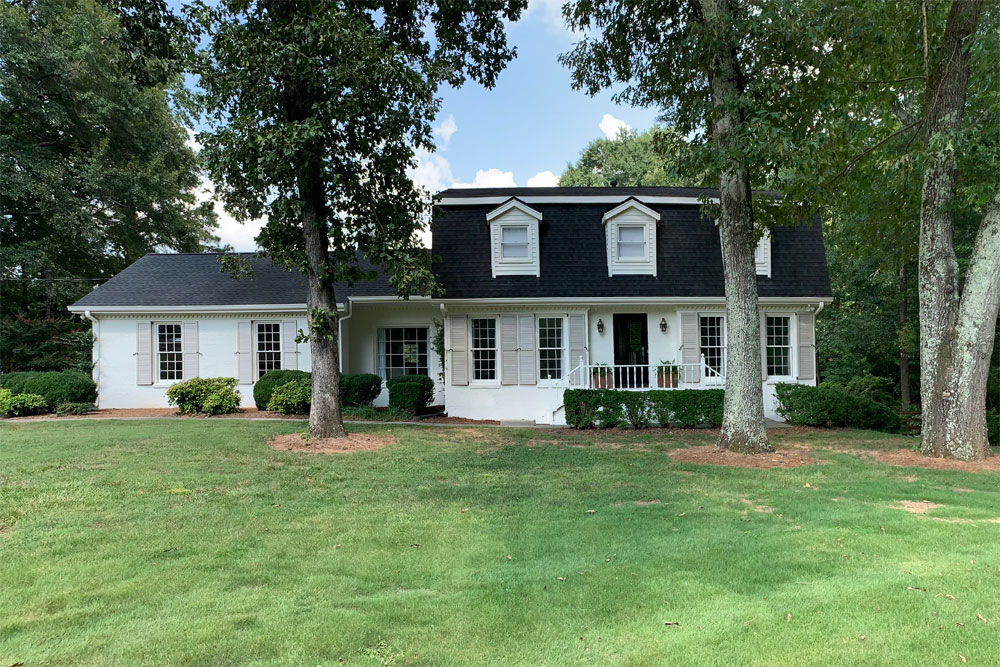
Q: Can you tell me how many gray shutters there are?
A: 11